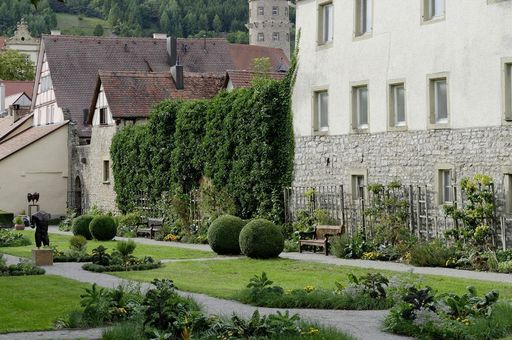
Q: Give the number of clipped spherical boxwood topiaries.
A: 4